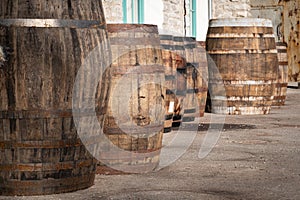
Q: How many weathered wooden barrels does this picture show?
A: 8